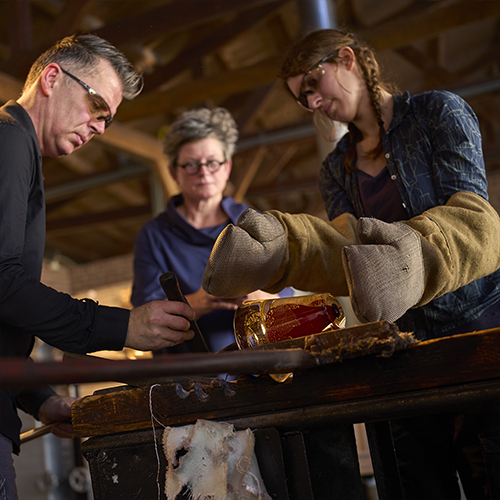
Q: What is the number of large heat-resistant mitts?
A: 2